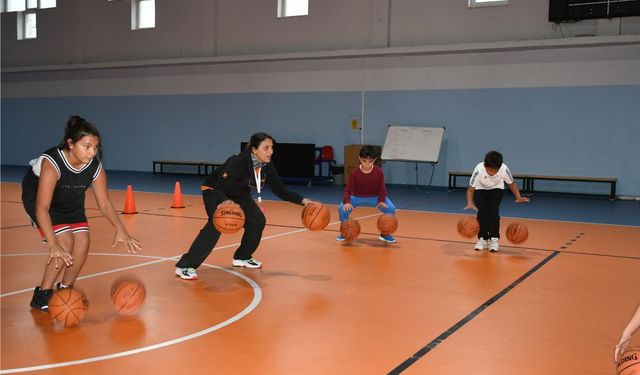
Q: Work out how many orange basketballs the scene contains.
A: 9